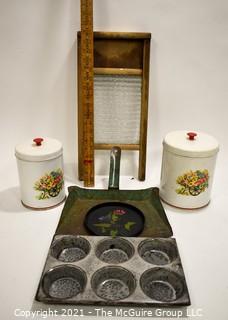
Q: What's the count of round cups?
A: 6